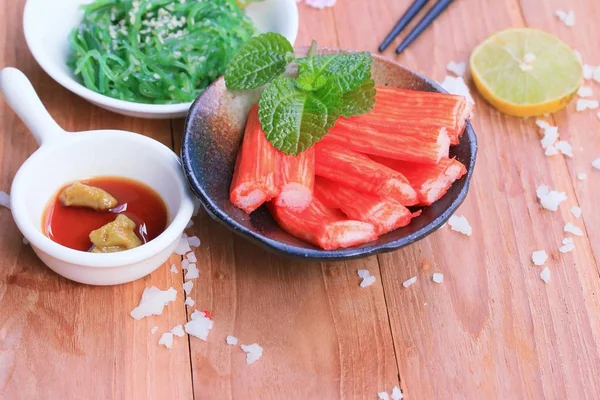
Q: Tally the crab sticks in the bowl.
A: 8